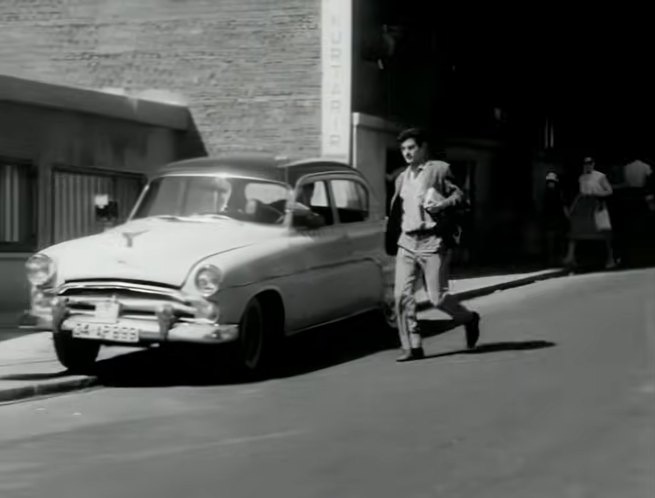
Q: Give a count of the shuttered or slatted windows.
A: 2